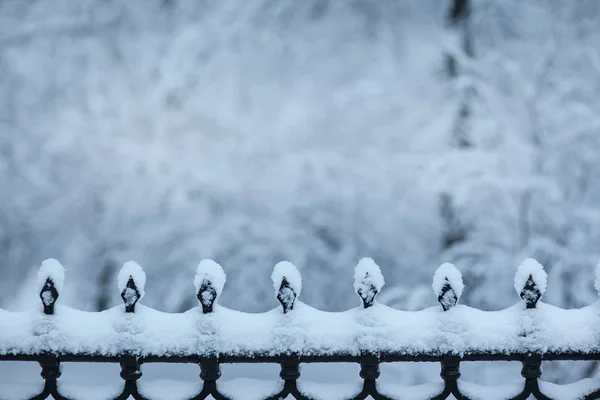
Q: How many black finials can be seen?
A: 7